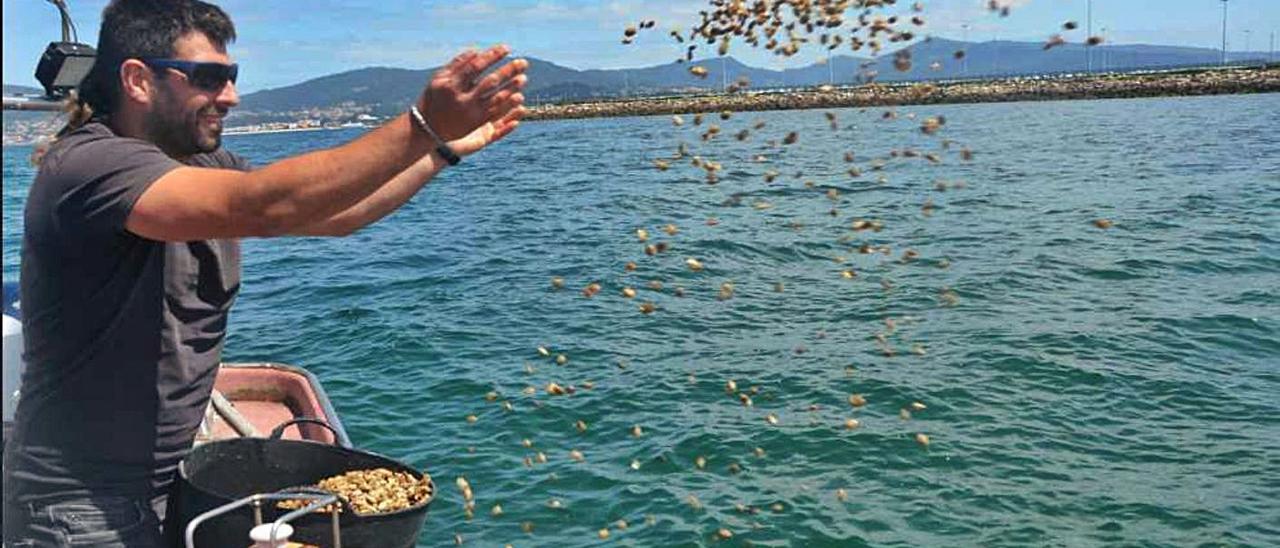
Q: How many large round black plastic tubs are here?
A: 1